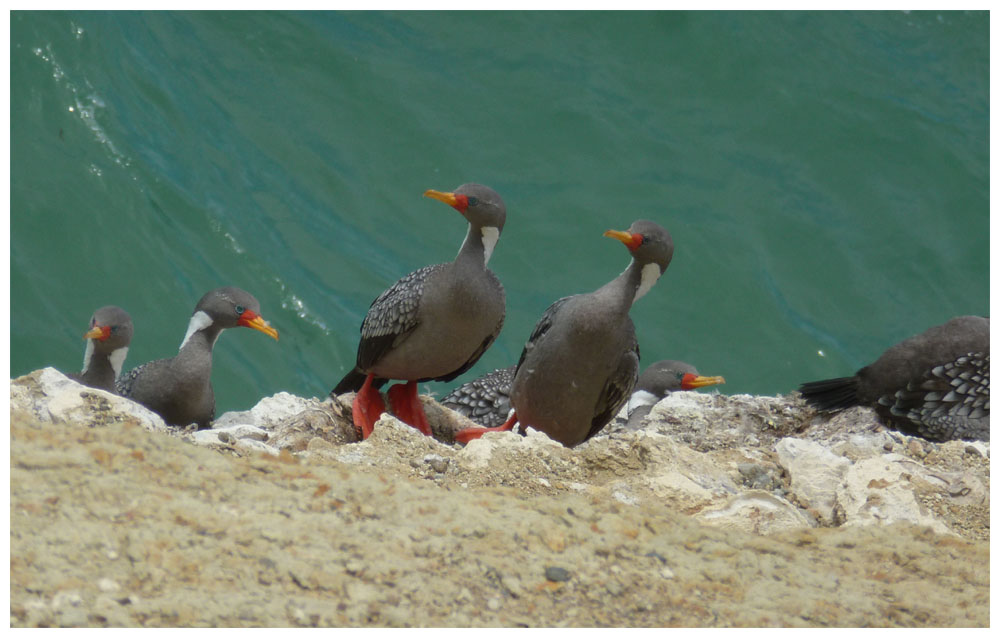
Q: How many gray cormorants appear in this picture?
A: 6